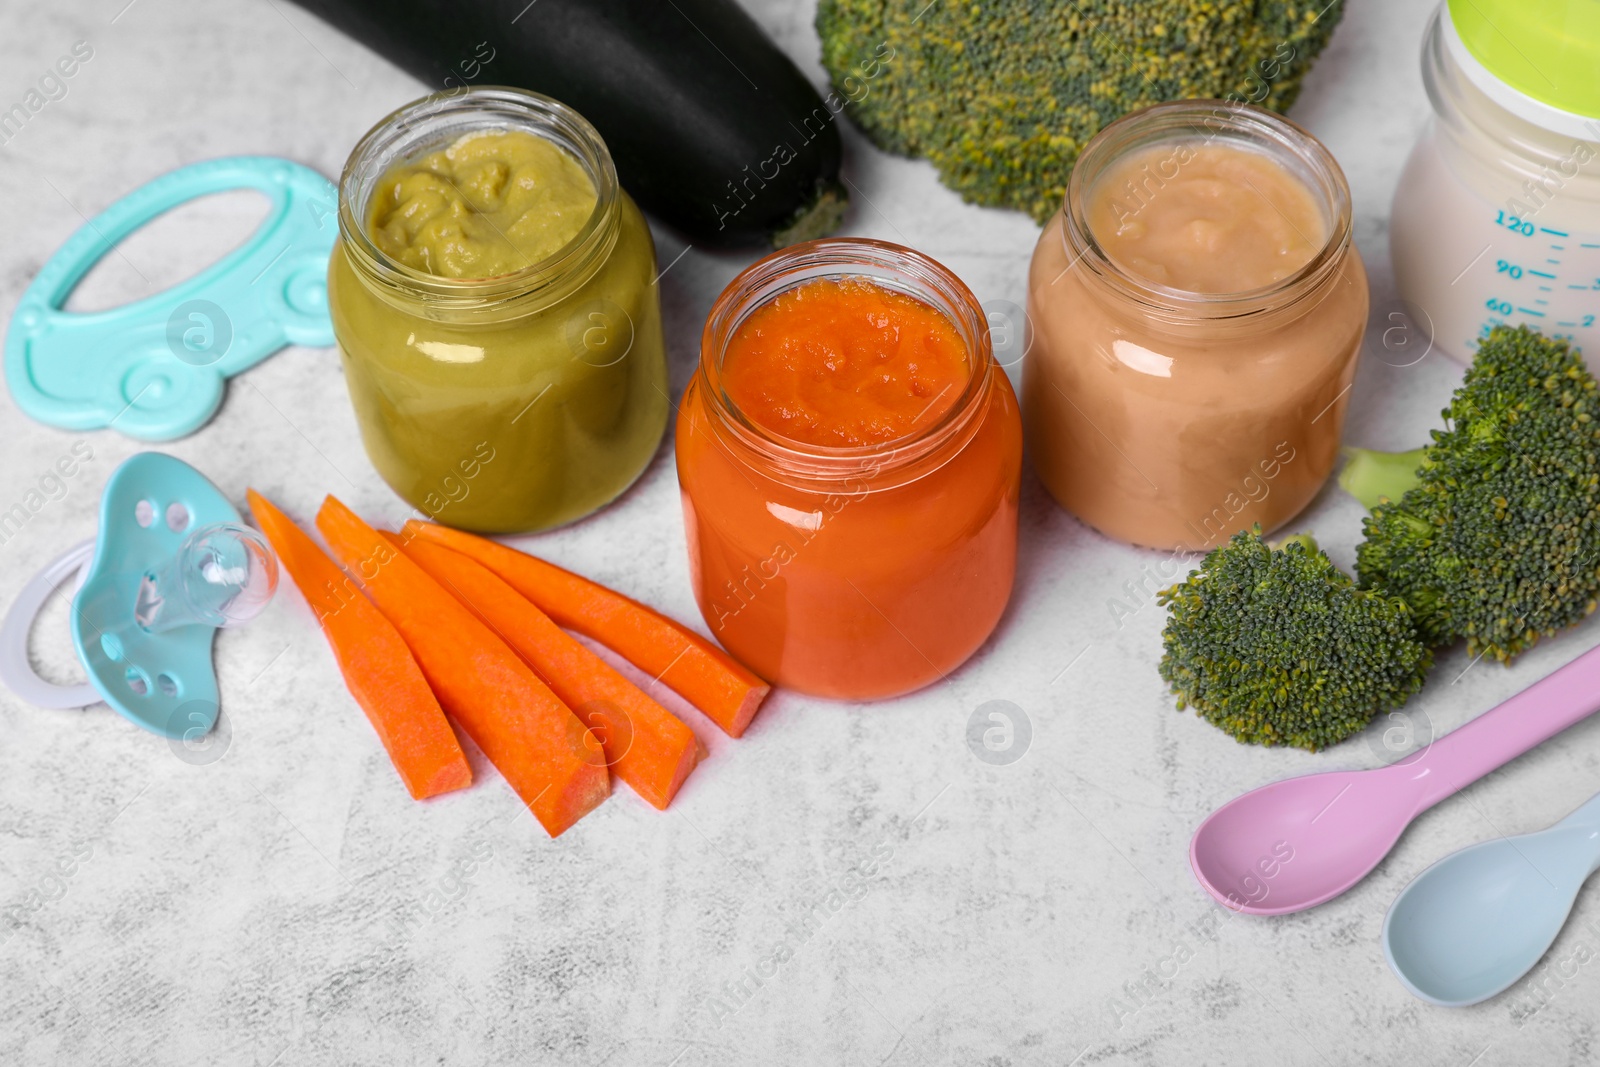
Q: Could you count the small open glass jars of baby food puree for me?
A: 3